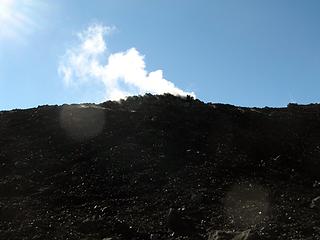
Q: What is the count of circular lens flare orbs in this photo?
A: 2